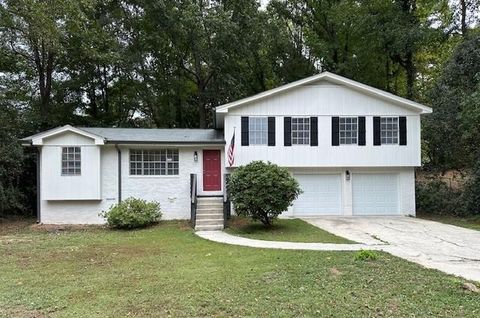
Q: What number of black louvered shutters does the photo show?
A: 8